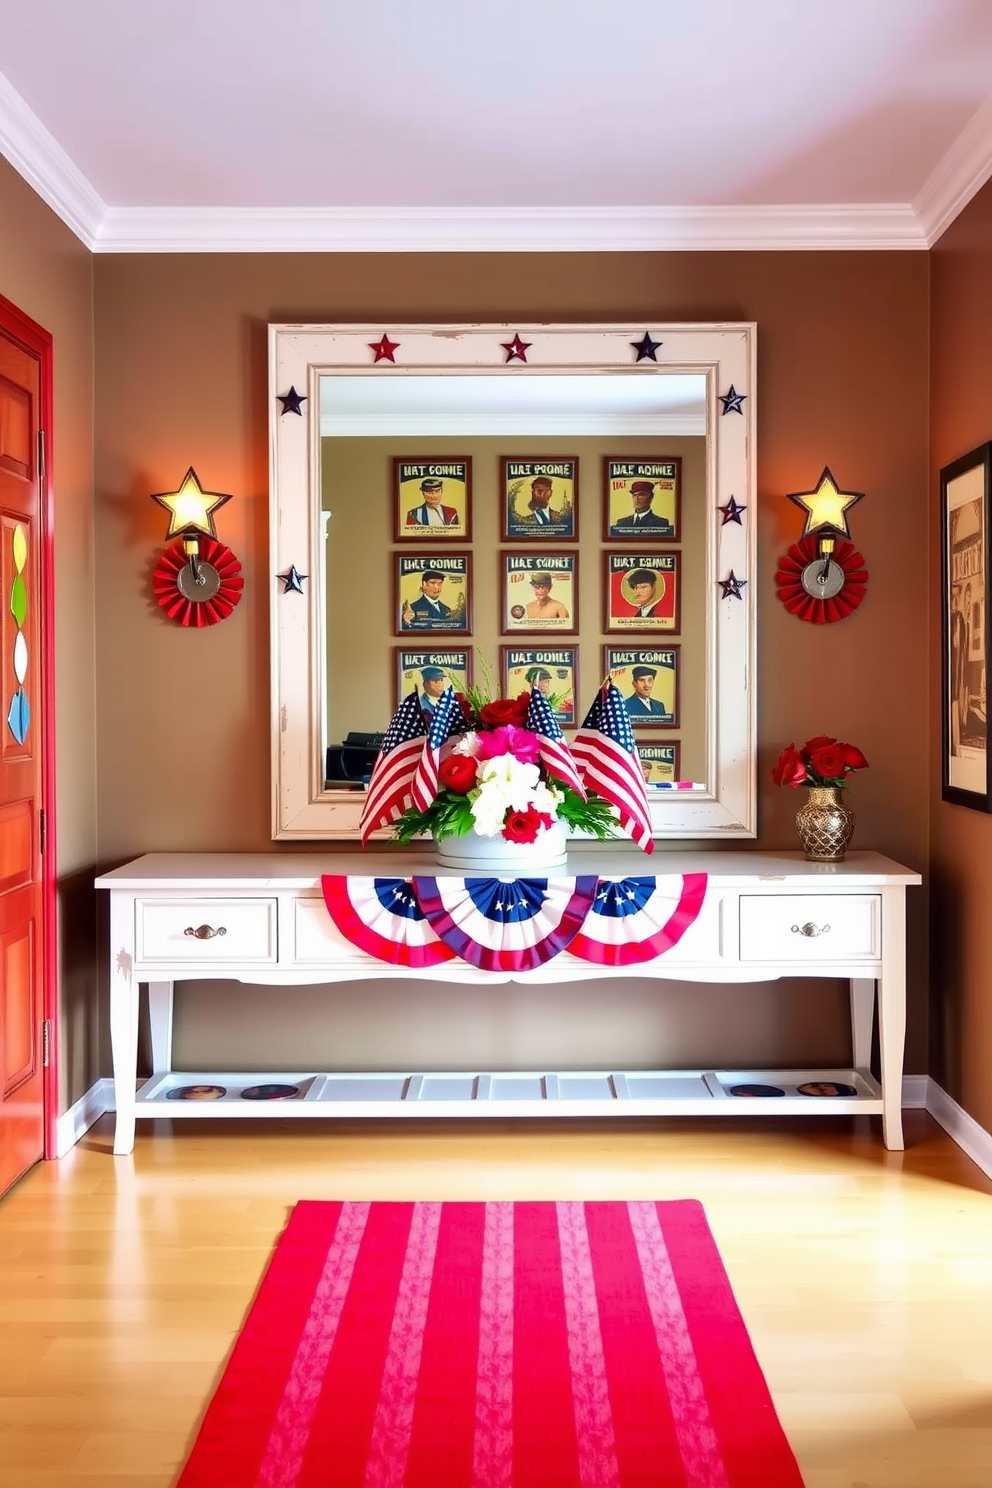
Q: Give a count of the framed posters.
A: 11